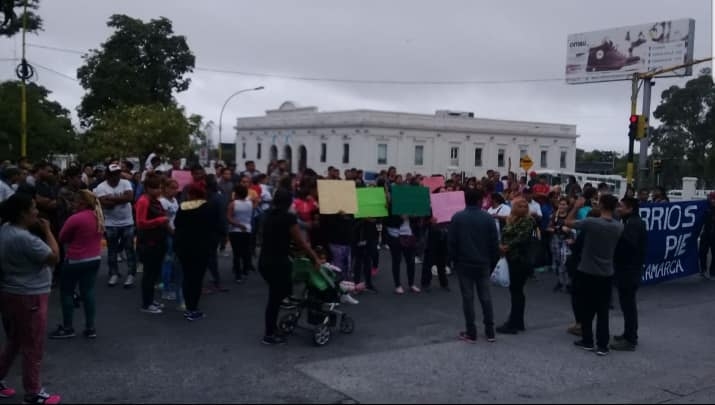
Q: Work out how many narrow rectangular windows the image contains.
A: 12